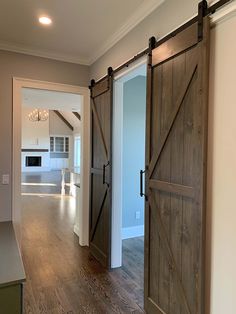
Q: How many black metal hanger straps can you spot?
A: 4